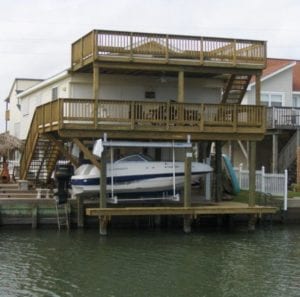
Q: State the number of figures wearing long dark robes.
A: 0